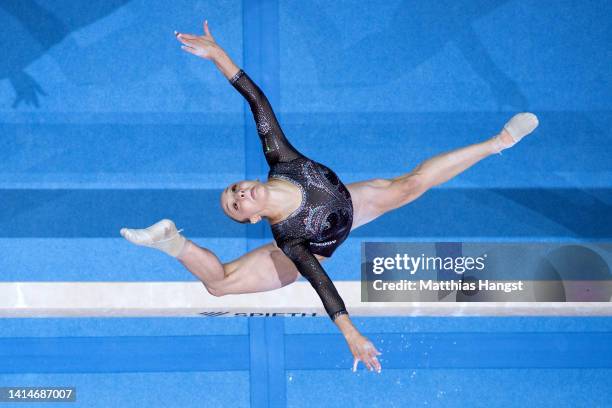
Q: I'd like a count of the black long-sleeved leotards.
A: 1